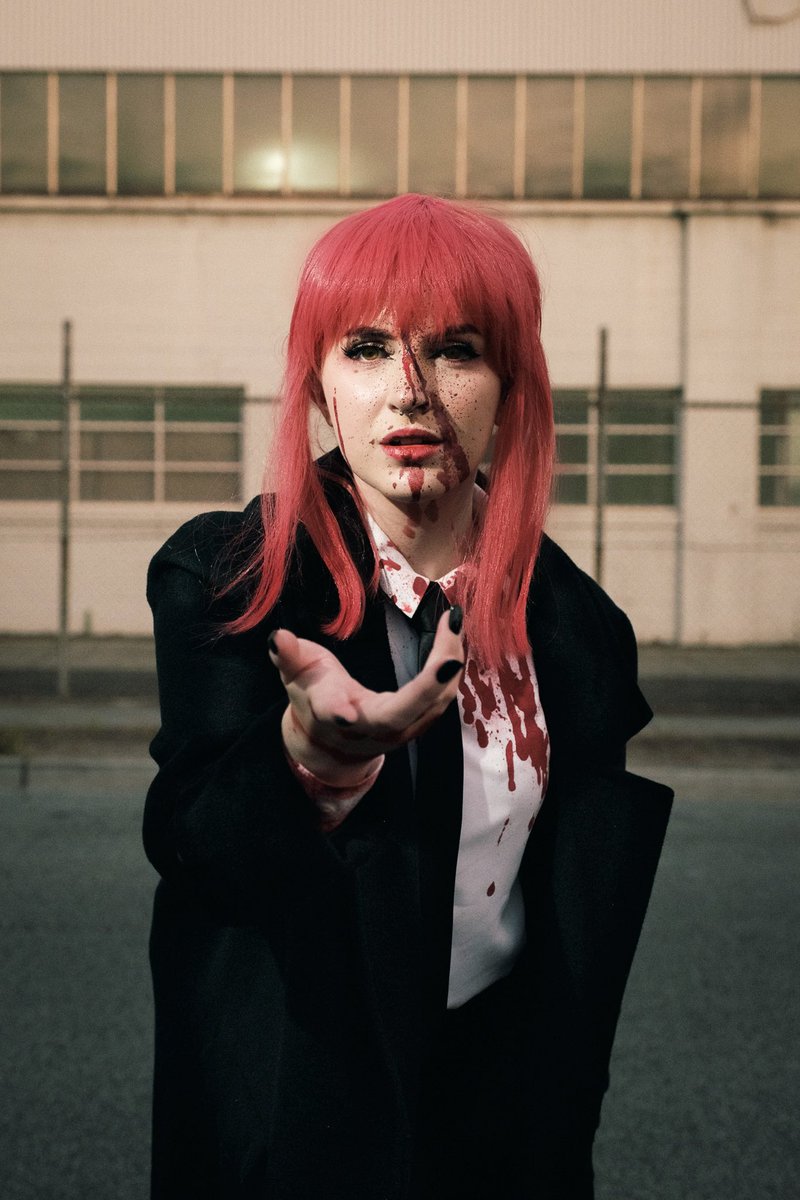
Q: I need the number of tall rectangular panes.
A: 14